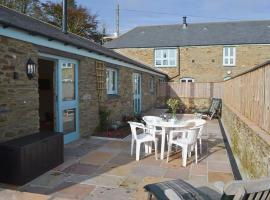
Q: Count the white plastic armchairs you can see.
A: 4